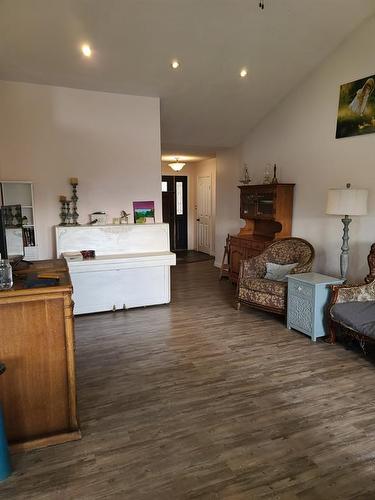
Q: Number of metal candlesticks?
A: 3